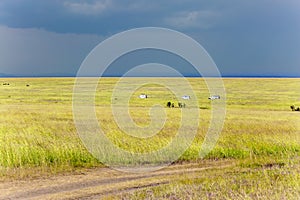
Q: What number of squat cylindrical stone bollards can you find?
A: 0